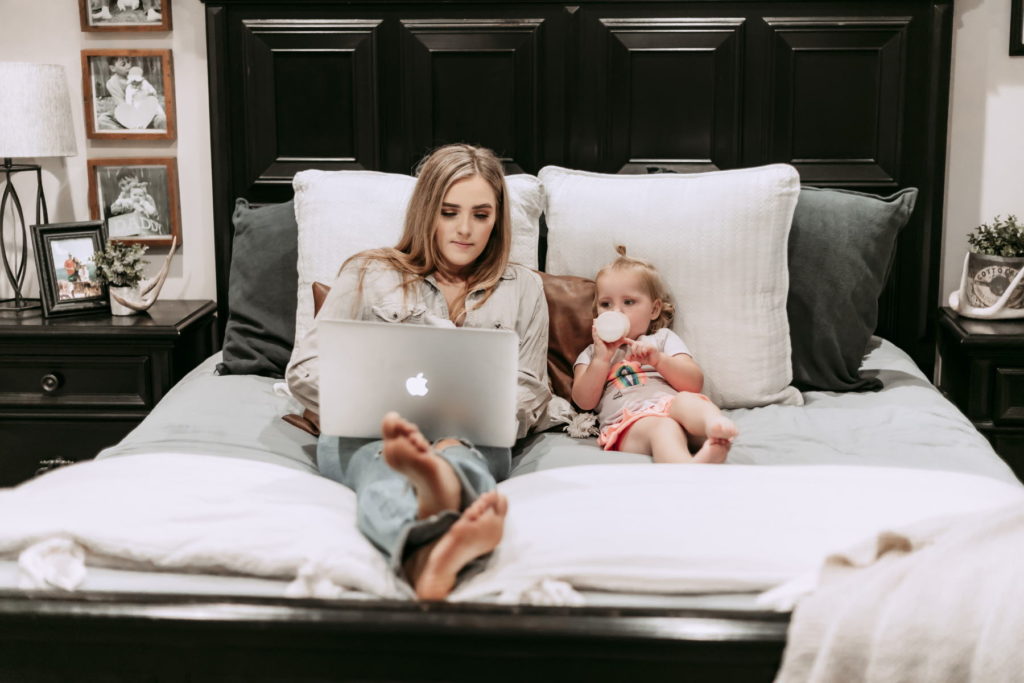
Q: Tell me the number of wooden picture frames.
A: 3